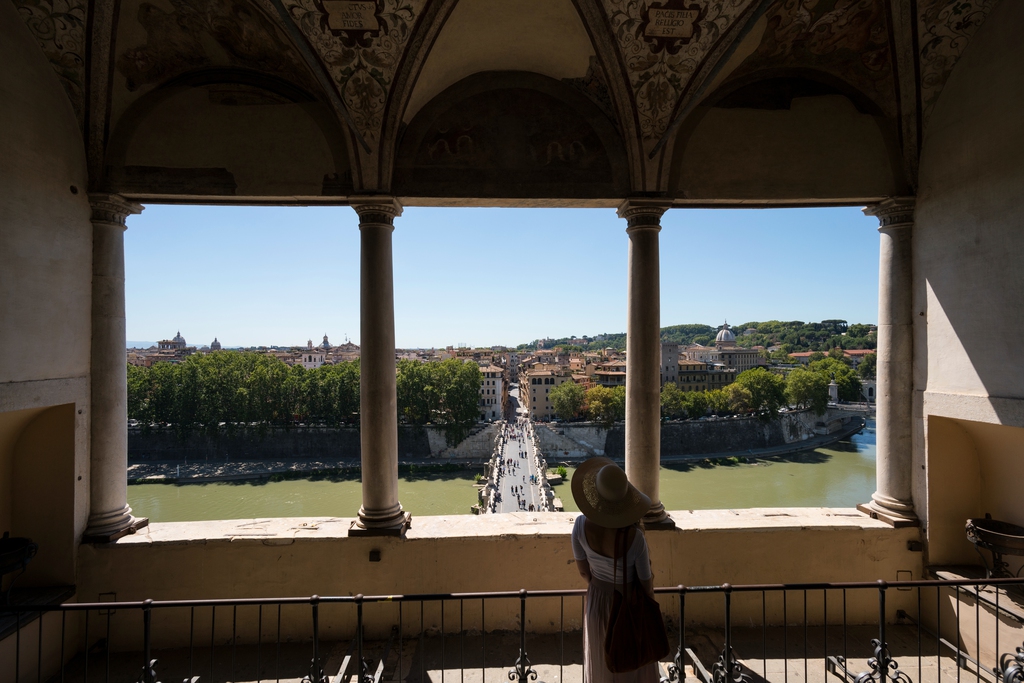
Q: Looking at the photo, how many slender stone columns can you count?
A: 4